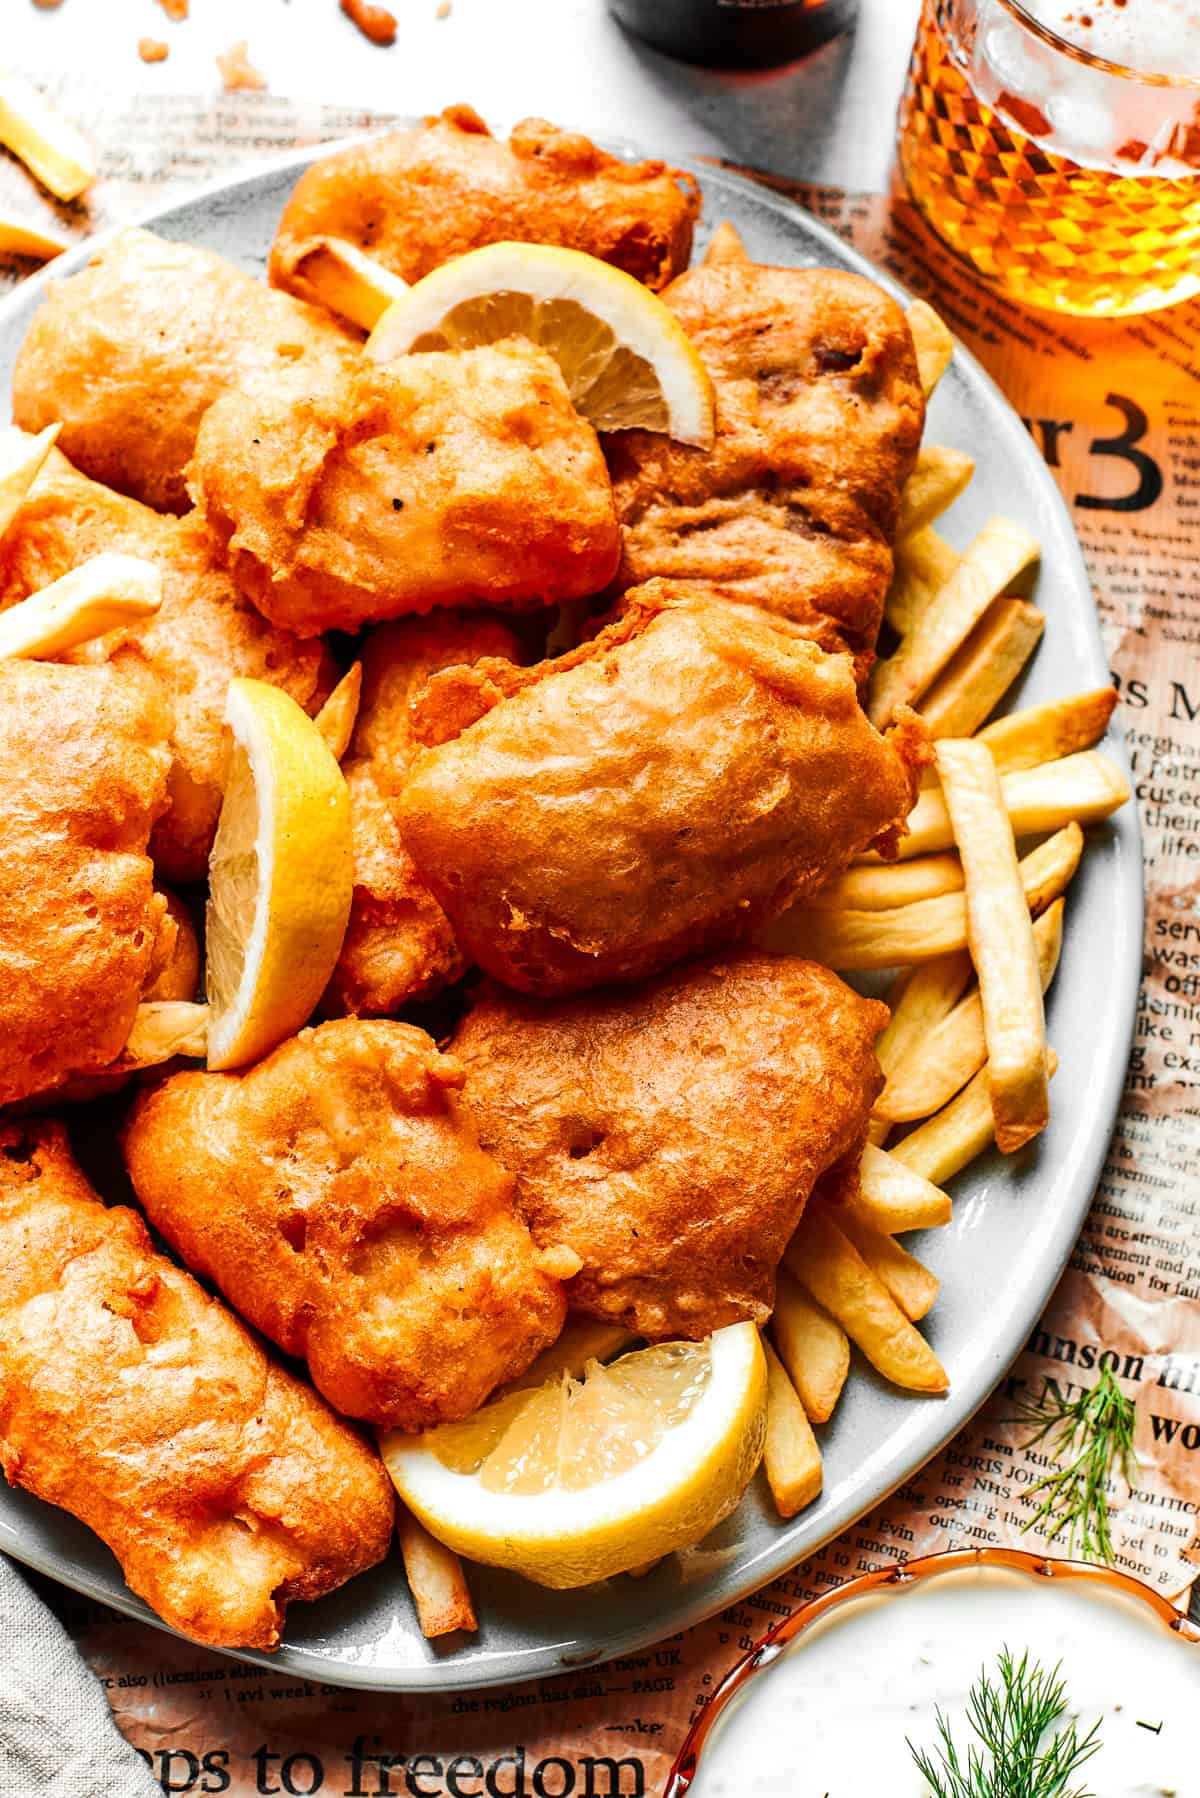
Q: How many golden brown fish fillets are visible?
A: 11